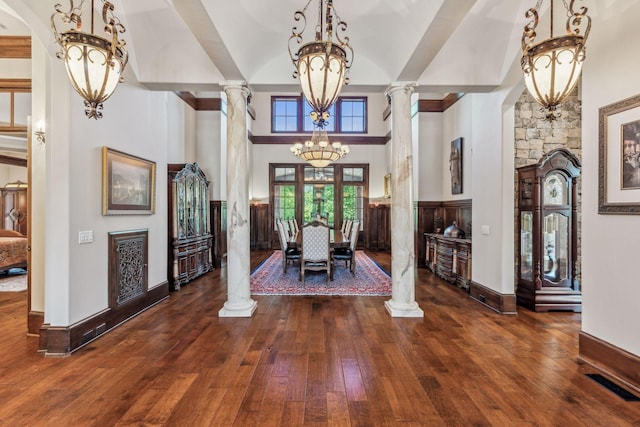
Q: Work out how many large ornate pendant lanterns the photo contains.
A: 3